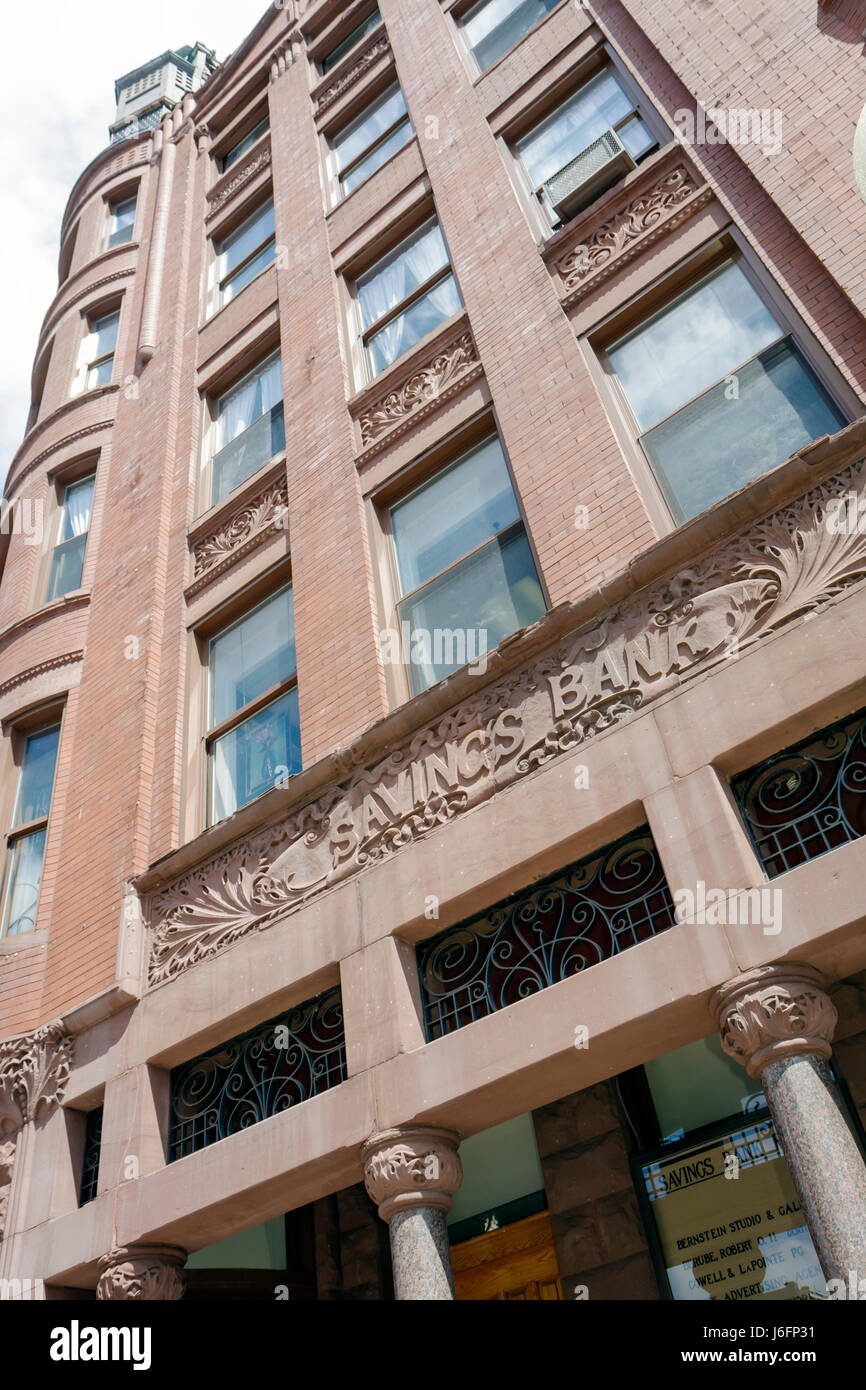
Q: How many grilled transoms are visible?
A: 4